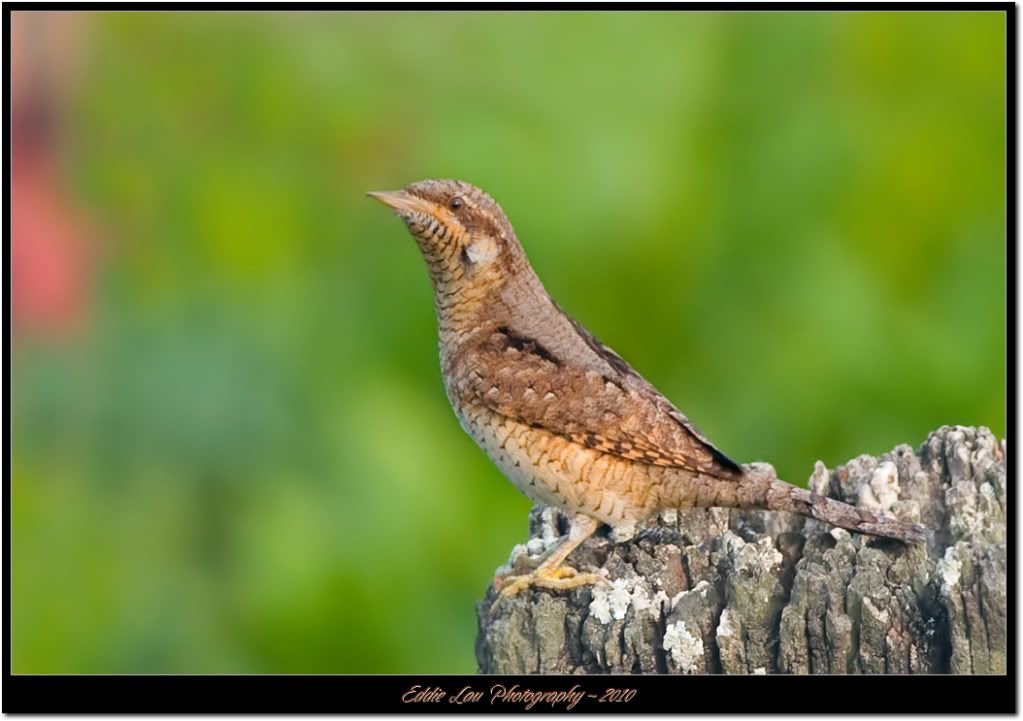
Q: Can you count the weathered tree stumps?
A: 1